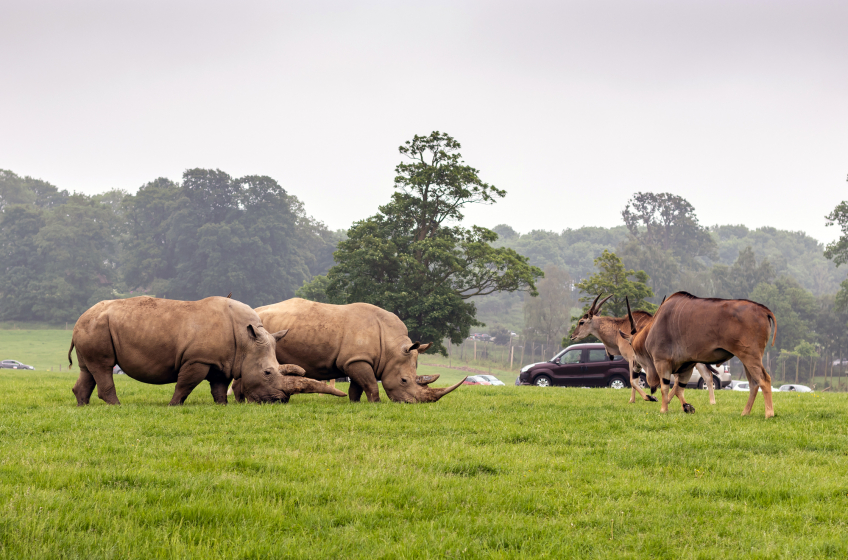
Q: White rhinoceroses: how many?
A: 2